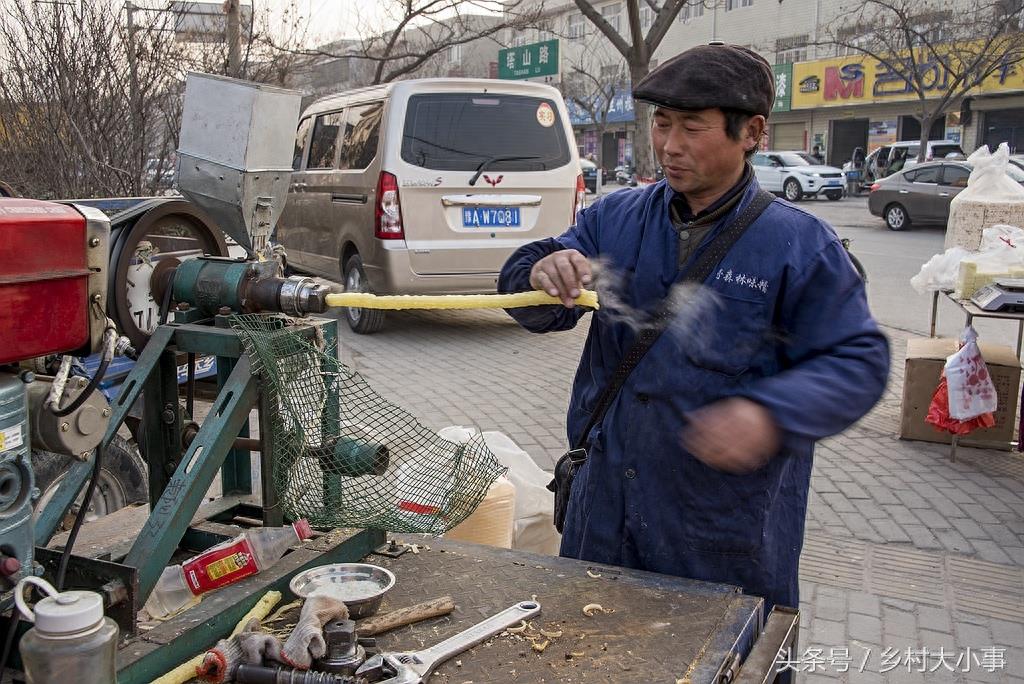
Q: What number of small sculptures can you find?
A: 0